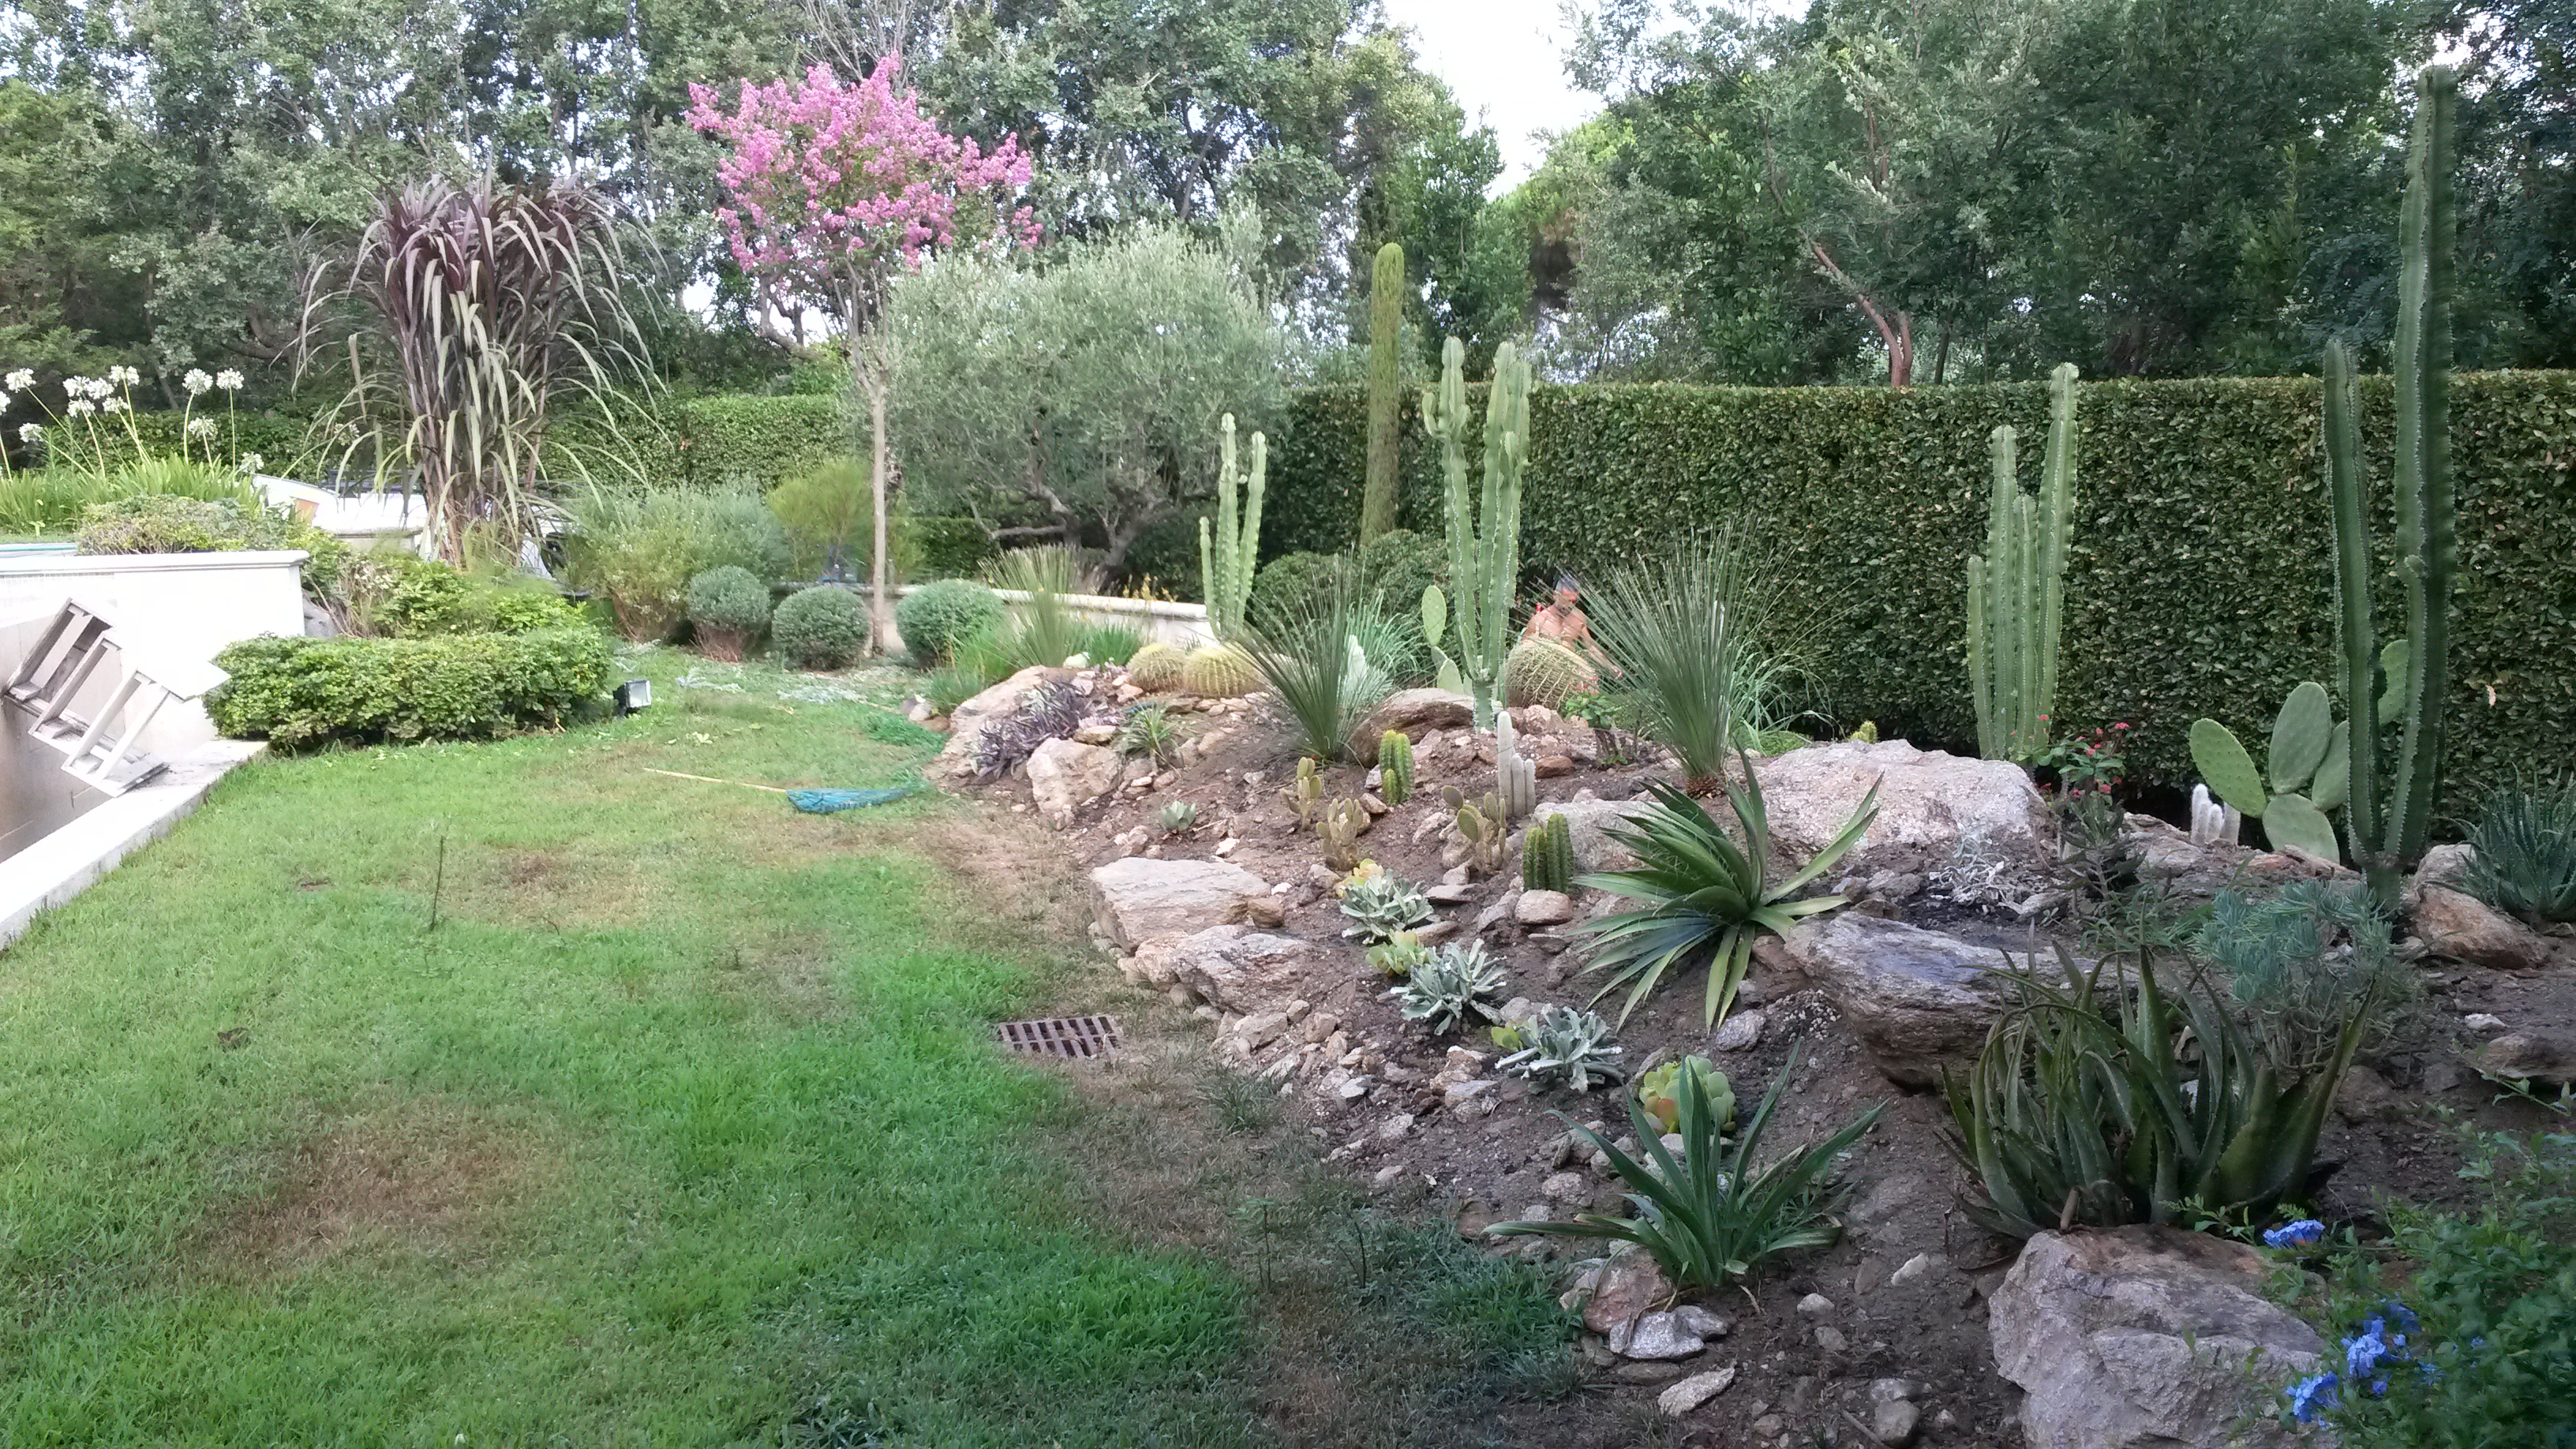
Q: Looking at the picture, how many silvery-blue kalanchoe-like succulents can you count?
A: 3